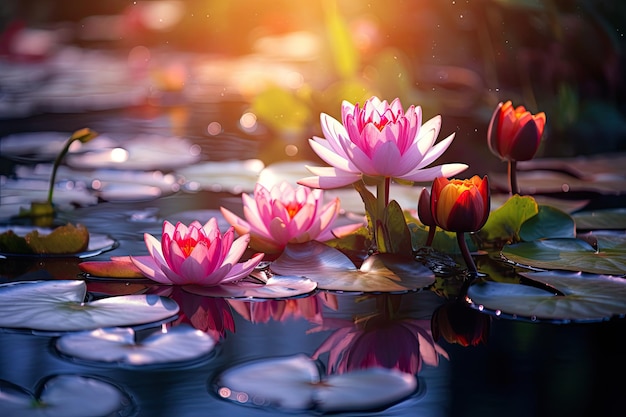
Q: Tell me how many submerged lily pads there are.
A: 0